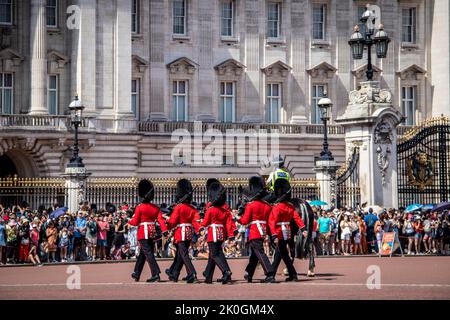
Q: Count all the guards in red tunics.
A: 5